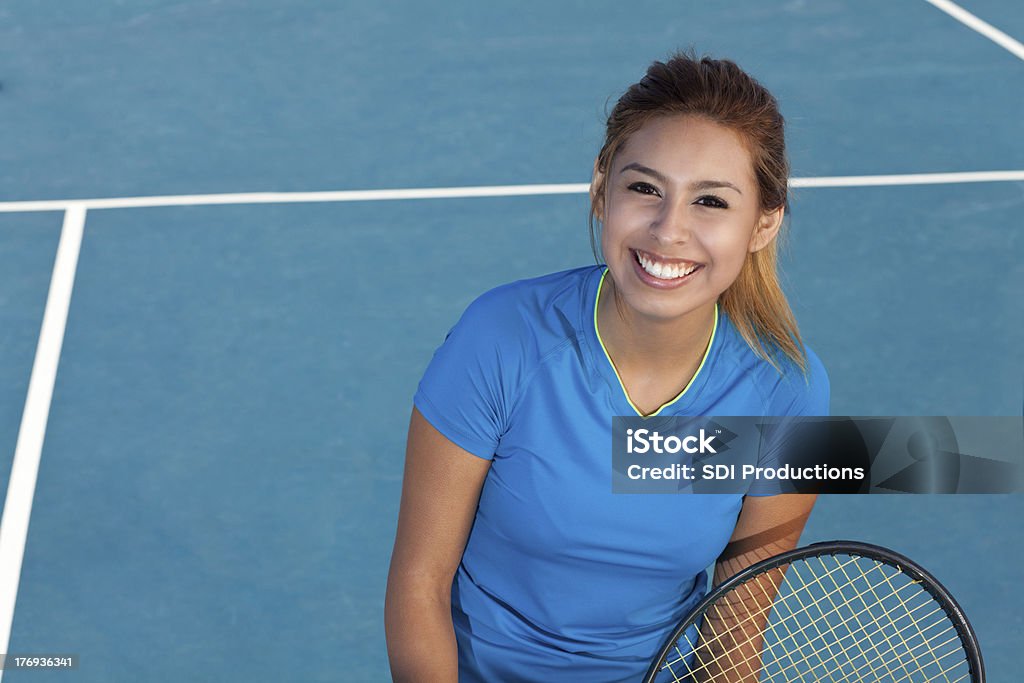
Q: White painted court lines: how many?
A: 3